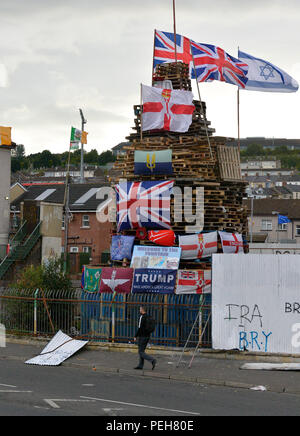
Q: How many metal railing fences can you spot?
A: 1